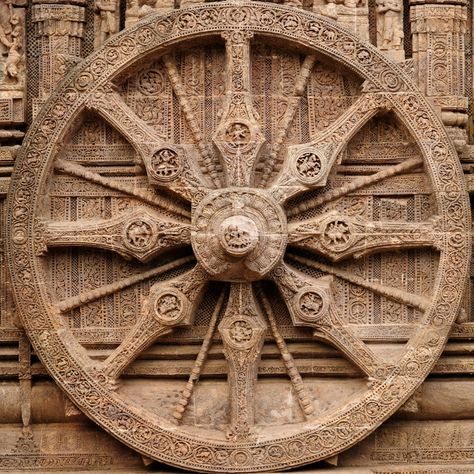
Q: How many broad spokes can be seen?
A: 8